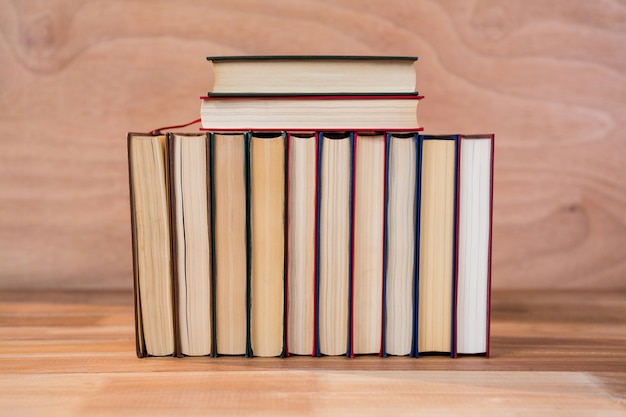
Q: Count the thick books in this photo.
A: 12